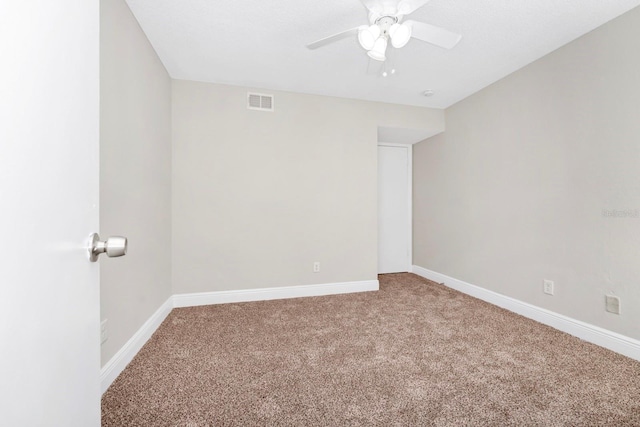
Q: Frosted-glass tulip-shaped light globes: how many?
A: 3